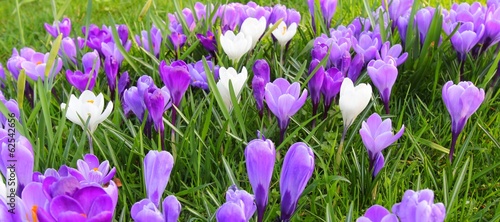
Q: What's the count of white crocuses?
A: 6